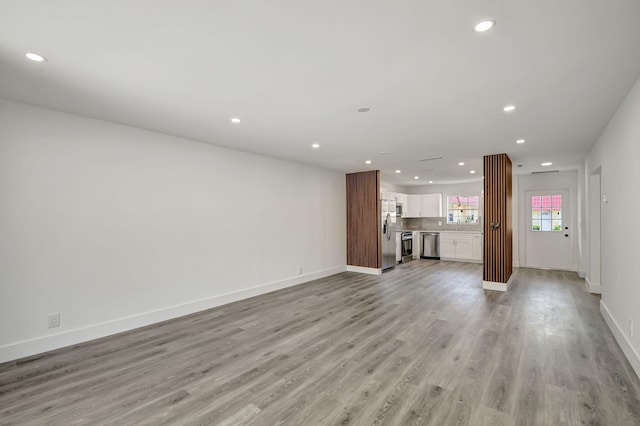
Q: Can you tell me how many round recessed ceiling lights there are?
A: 13